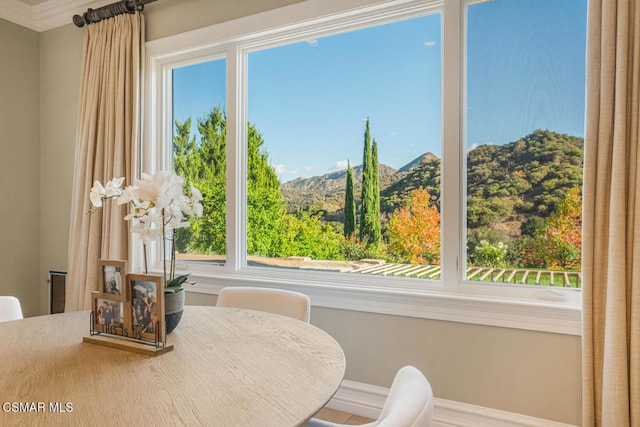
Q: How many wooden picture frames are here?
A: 3